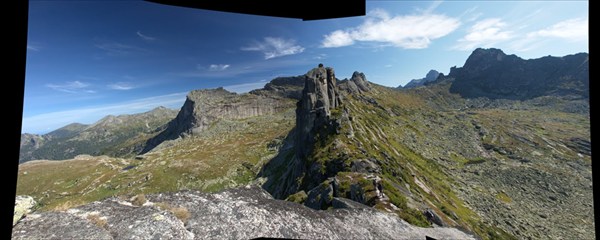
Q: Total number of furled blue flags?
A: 0